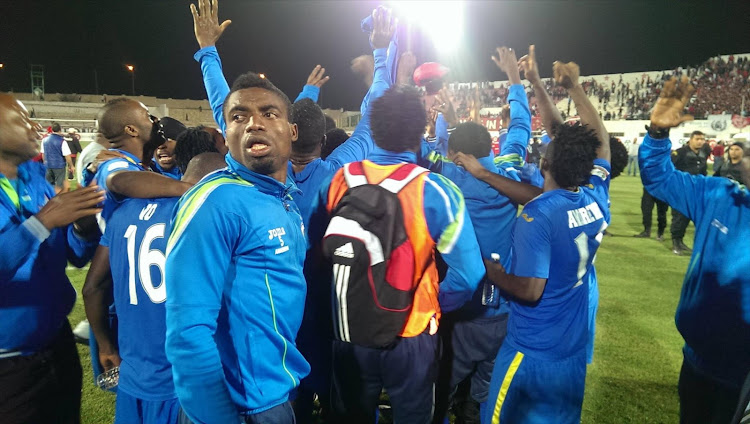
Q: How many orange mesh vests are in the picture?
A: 1